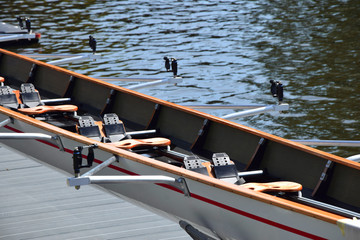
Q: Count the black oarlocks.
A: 5